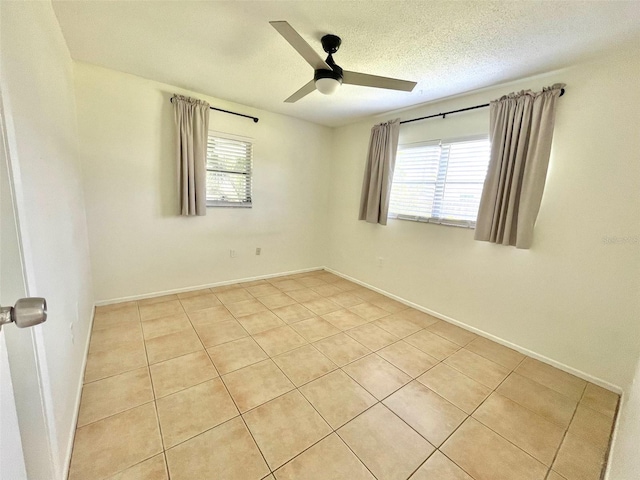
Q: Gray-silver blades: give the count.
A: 3